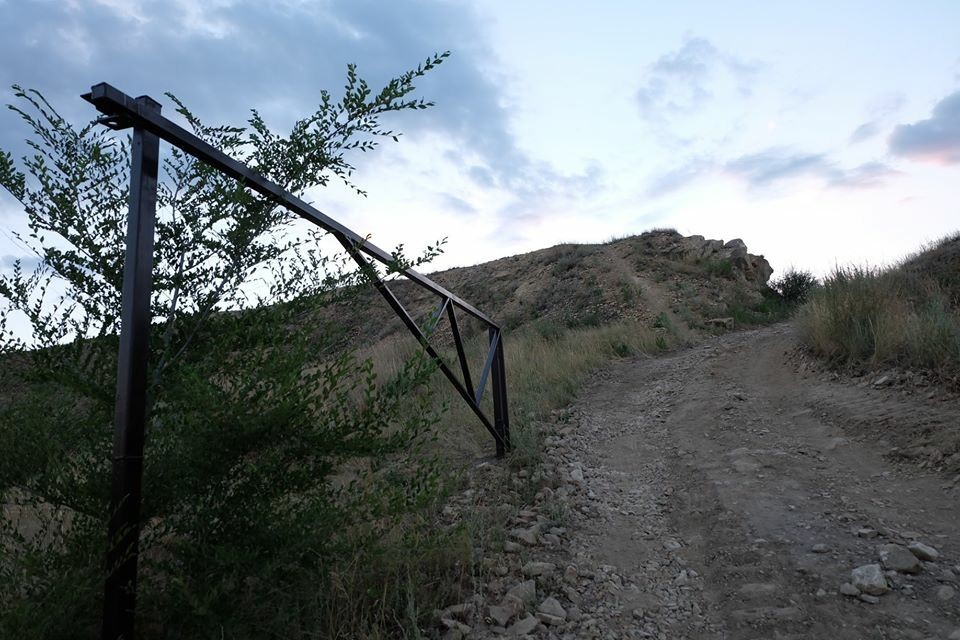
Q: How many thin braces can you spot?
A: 3